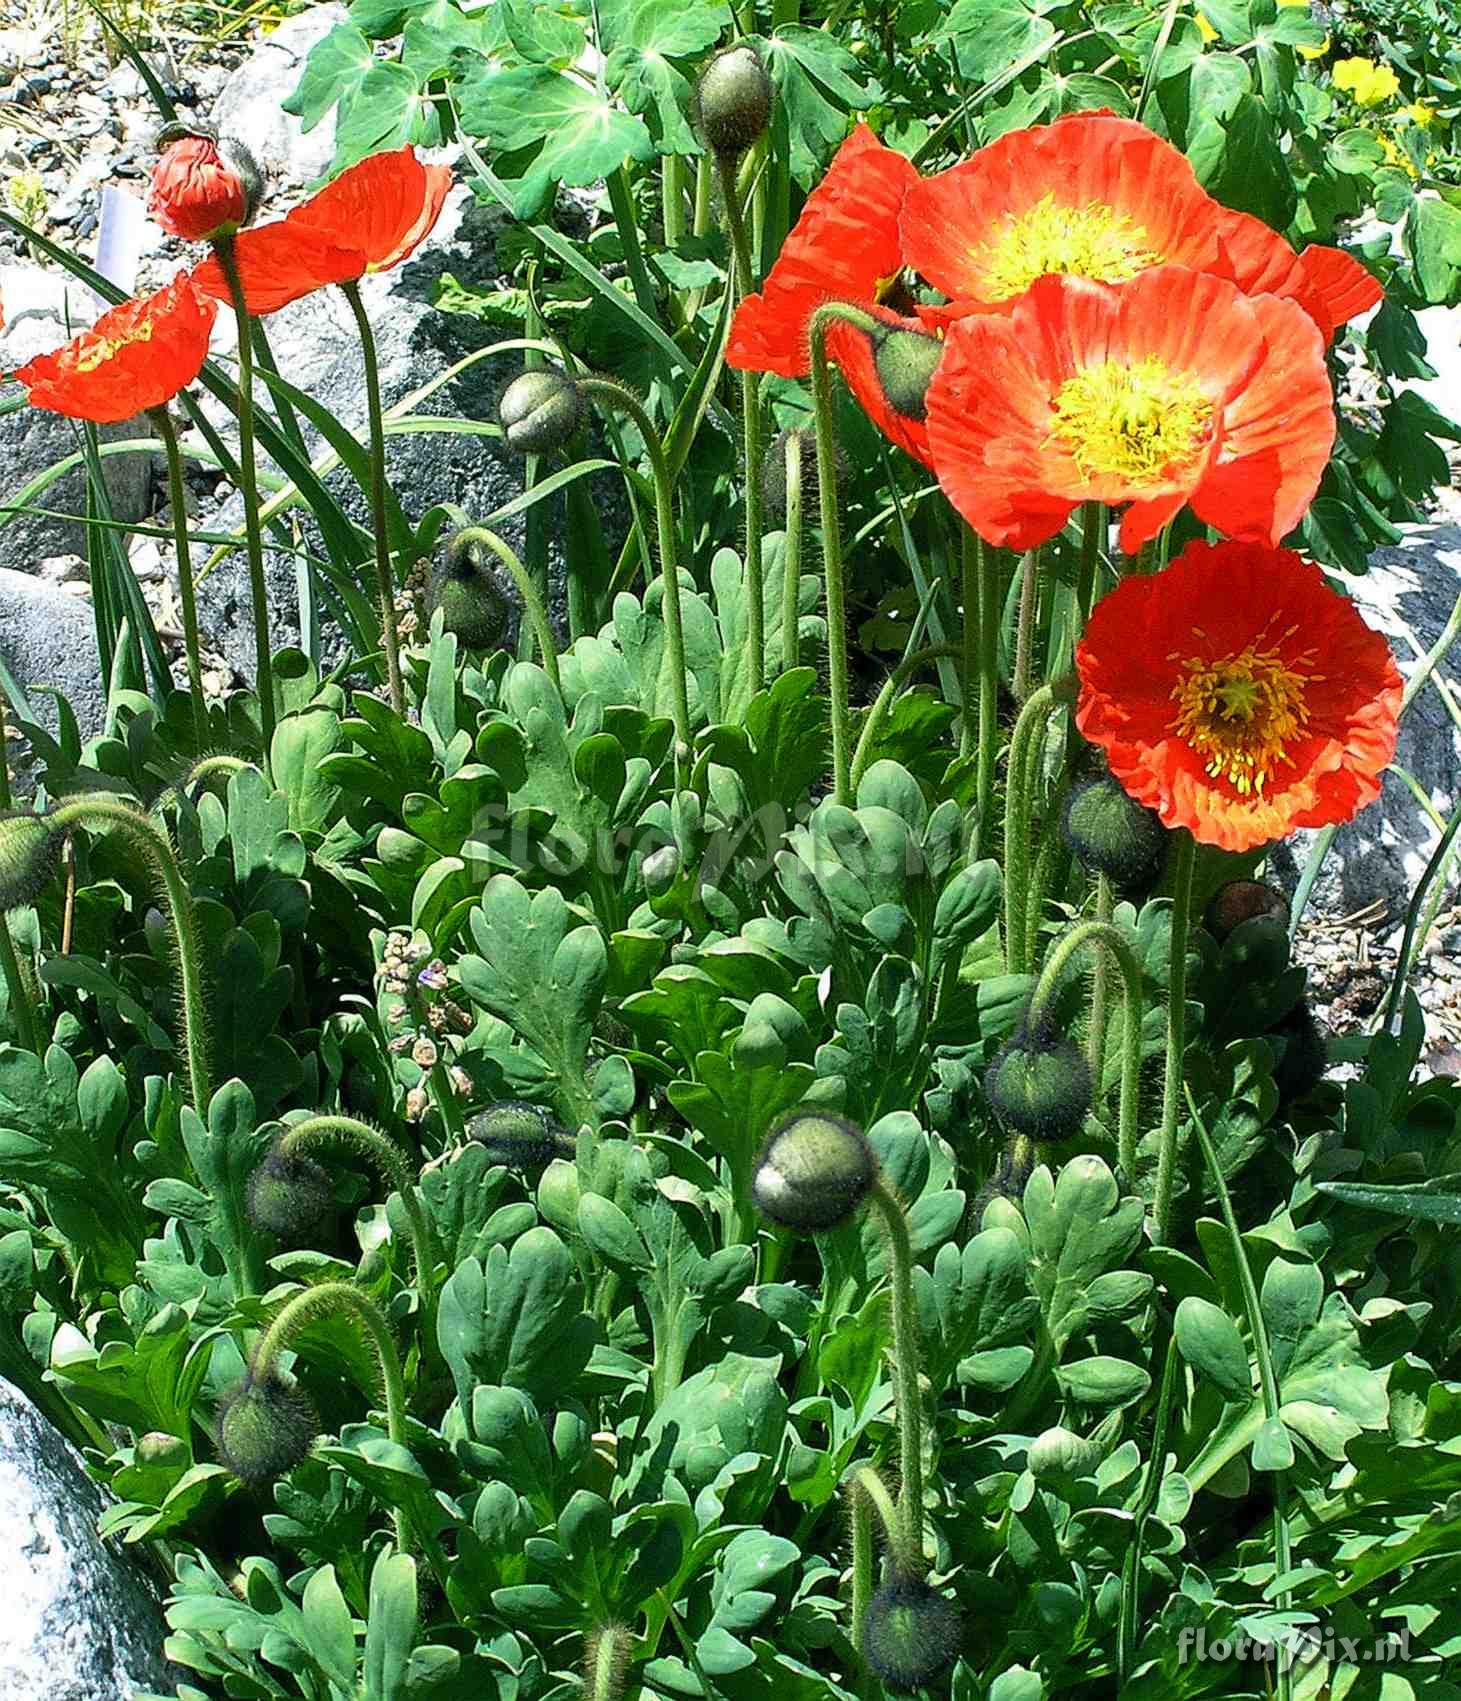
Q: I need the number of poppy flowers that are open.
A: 6